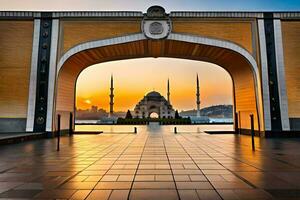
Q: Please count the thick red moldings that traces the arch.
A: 0